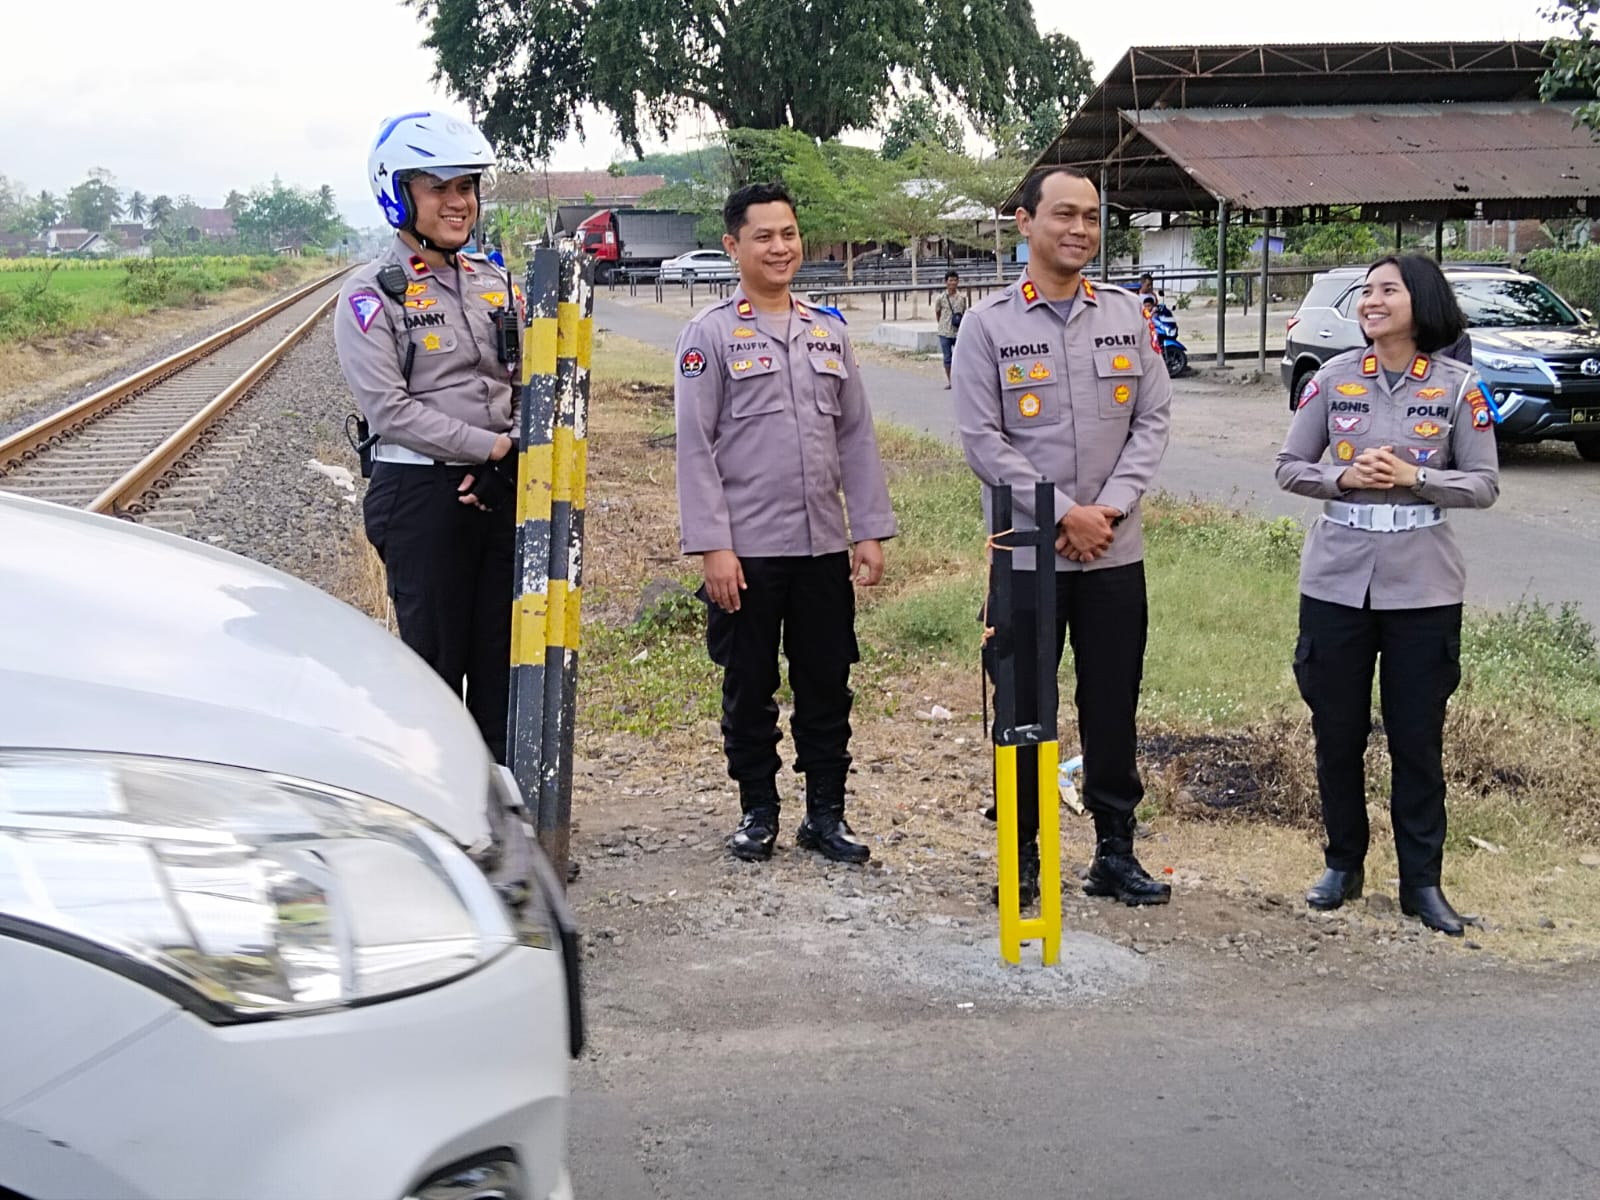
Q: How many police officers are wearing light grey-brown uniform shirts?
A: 4